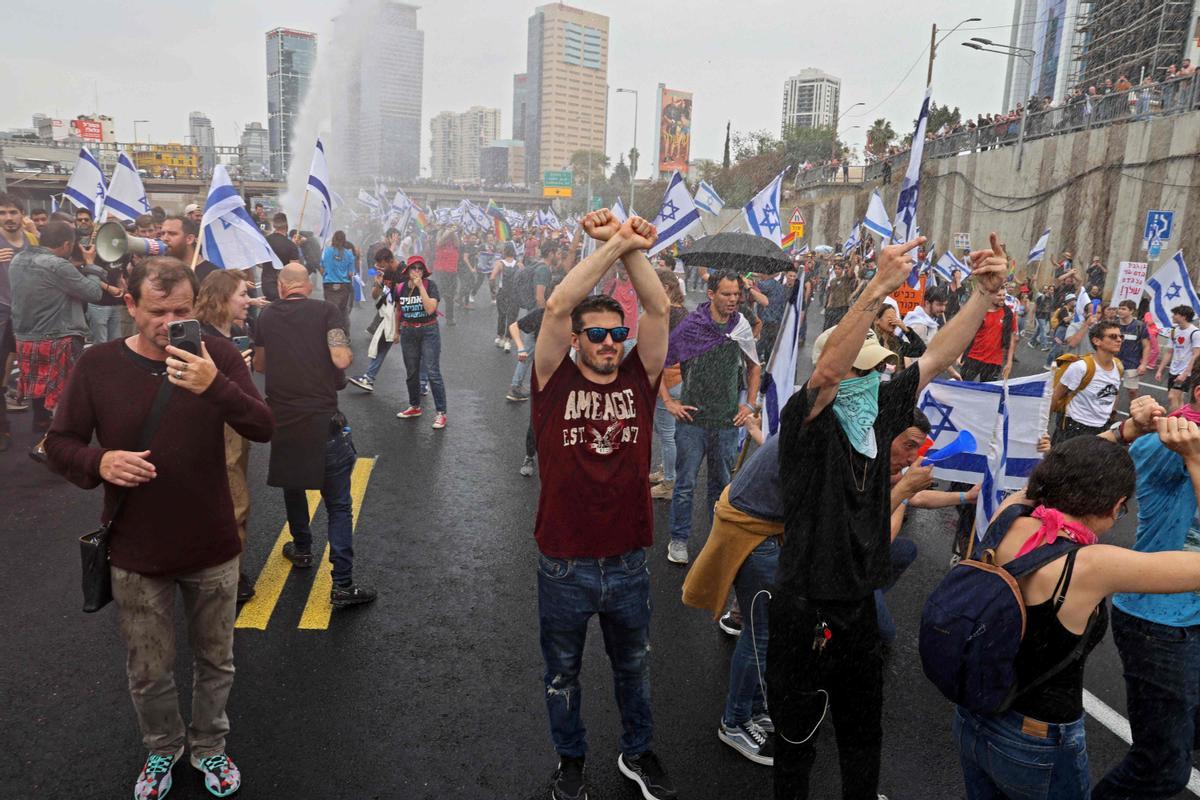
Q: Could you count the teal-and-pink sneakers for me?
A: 2